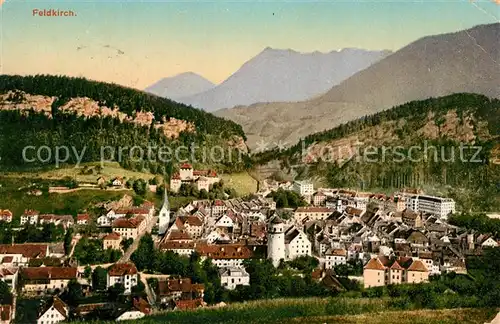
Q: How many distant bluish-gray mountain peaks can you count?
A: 2